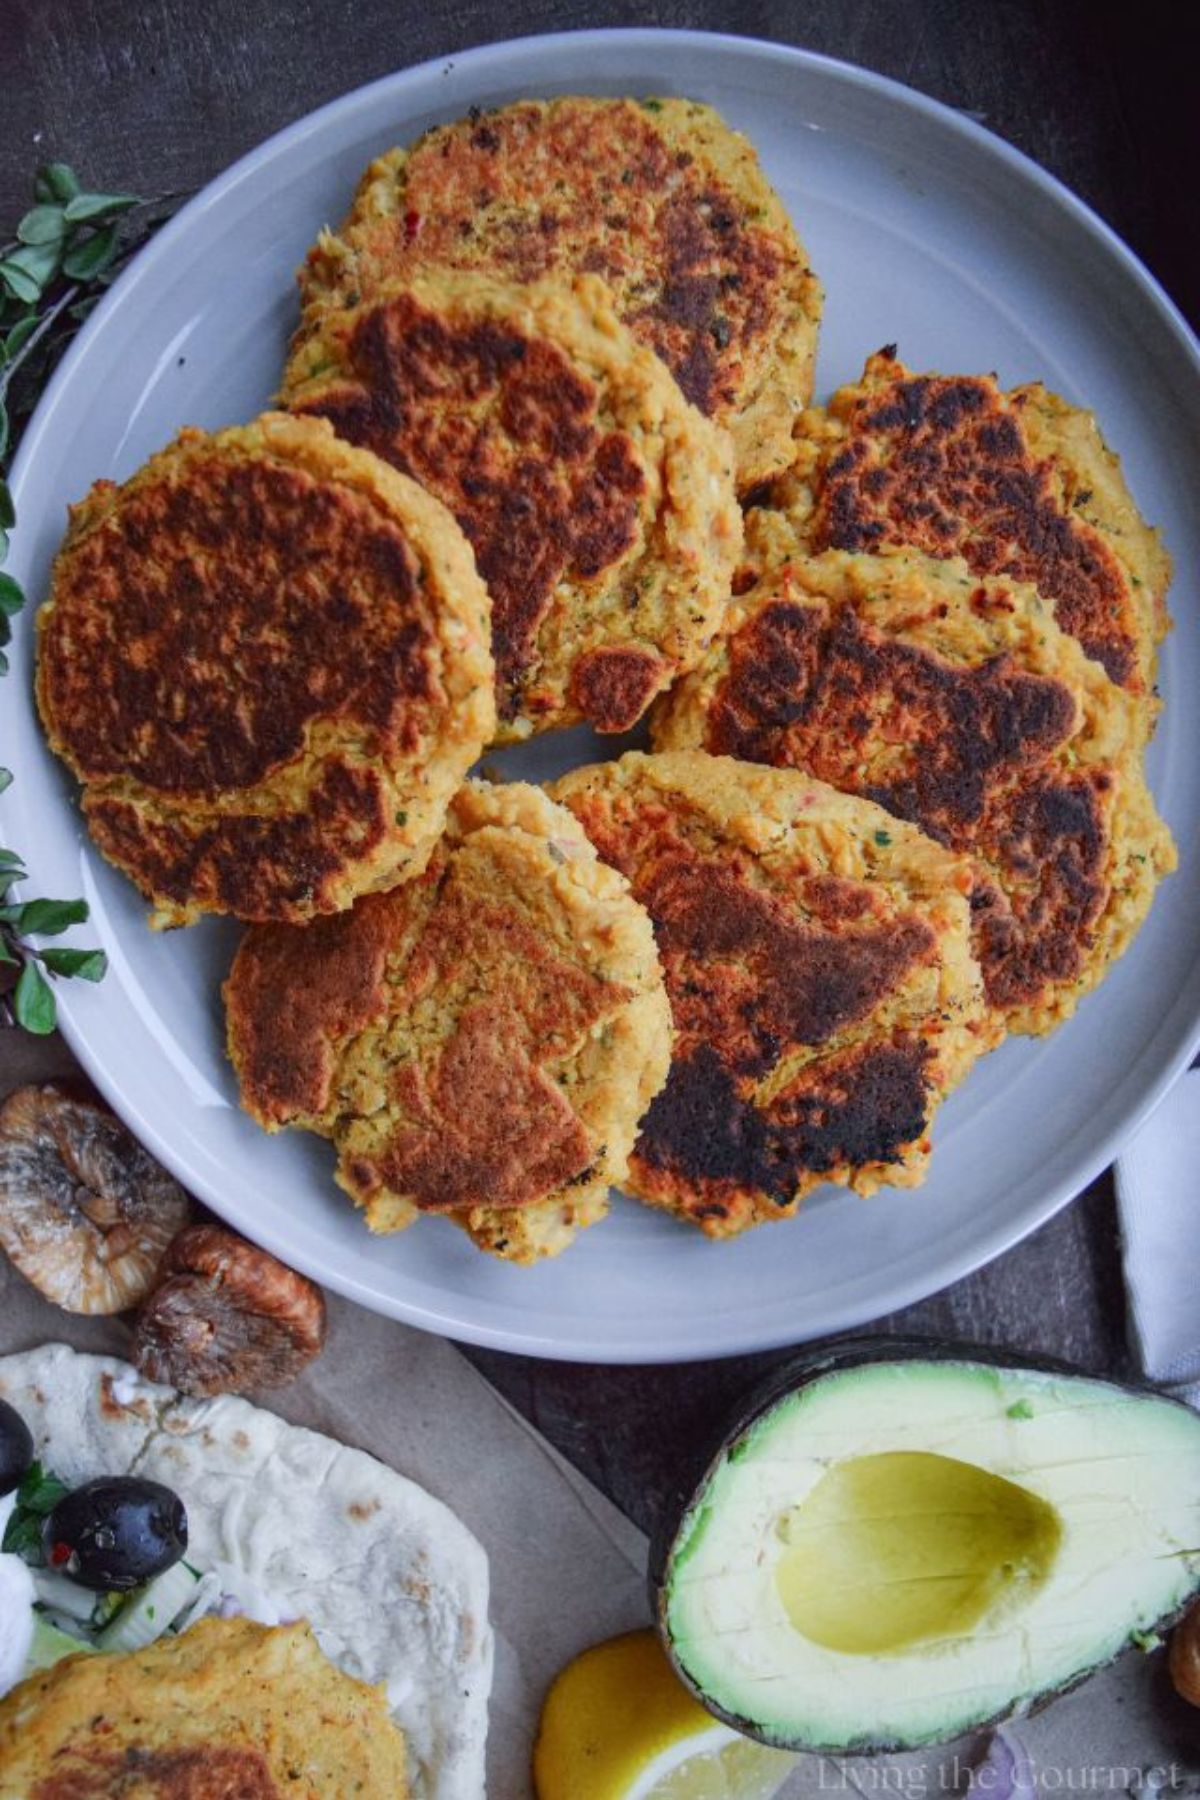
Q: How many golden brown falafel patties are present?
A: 8